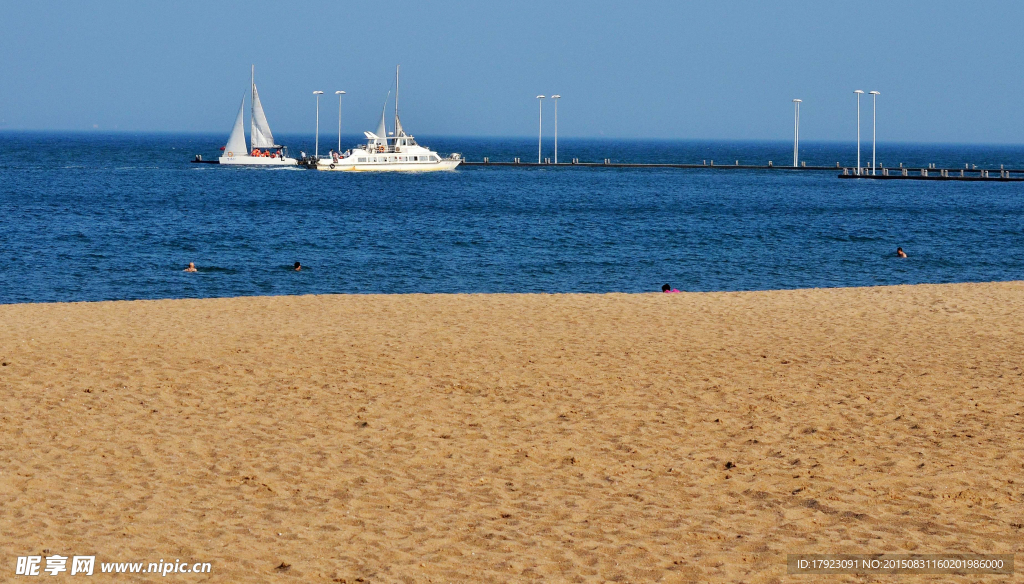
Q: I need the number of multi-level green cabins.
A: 0